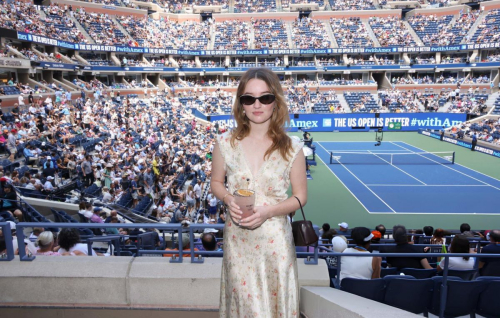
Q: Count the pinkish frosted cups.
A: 1